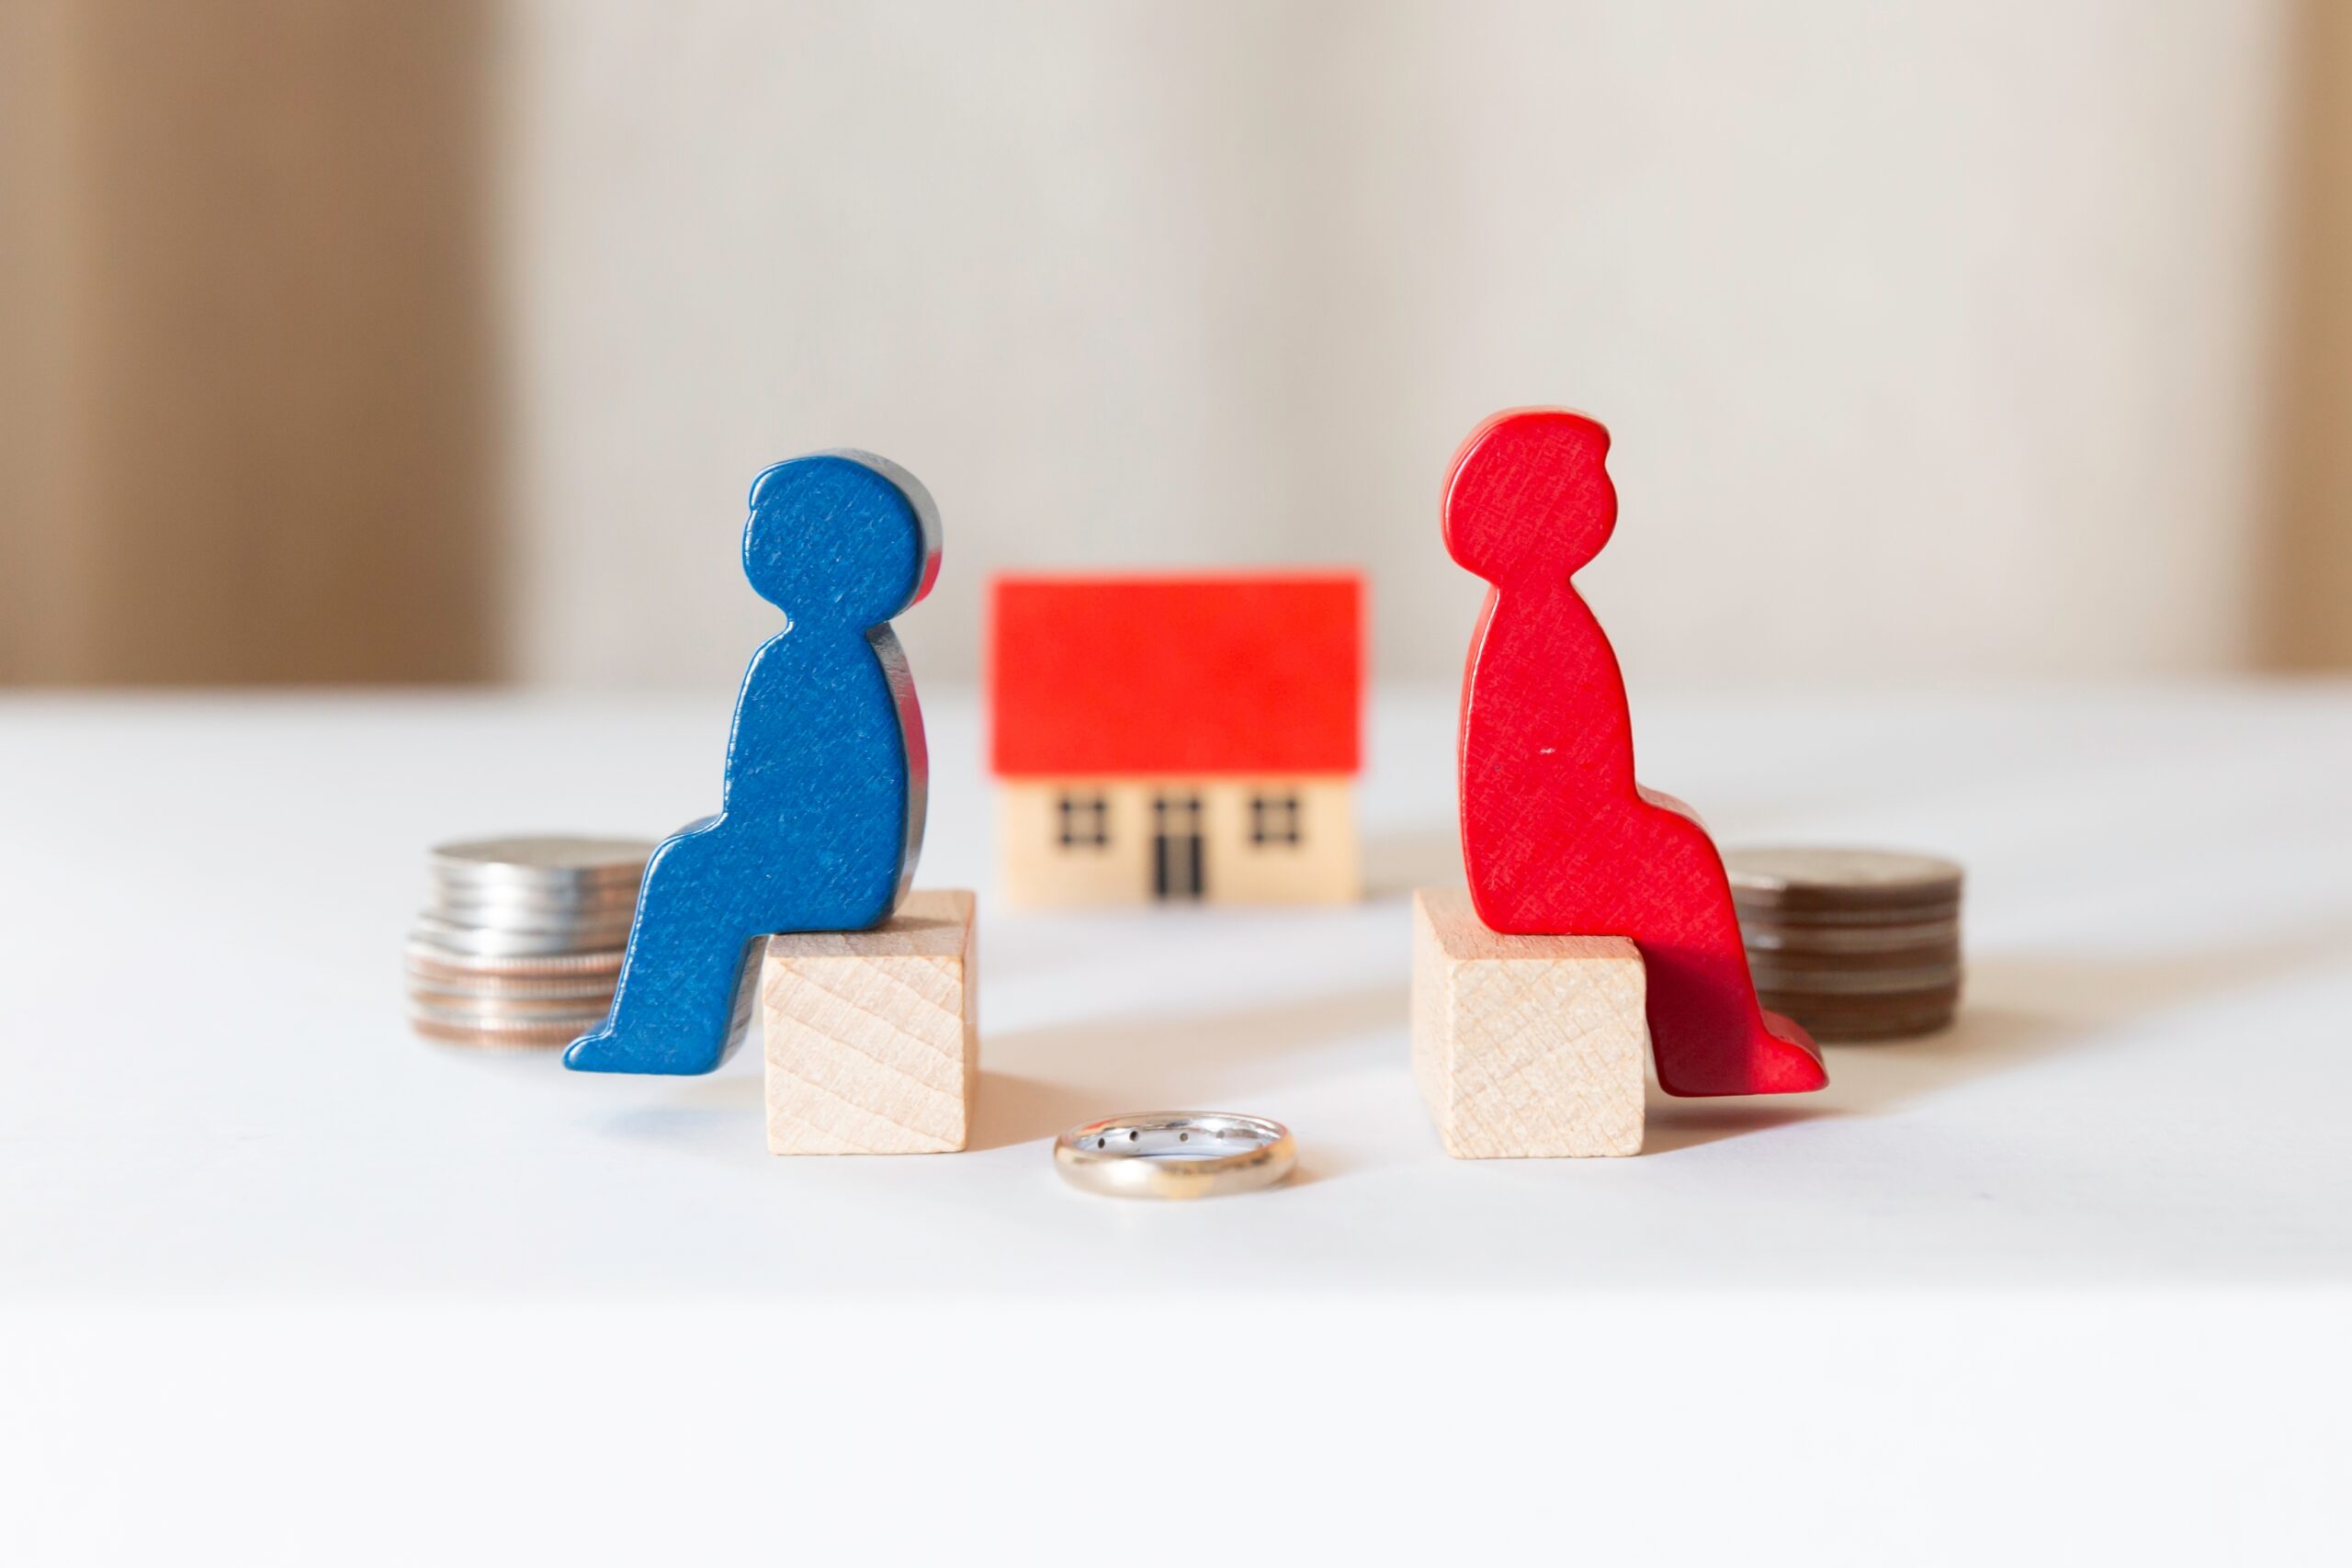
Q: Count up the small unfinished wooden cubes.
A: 2